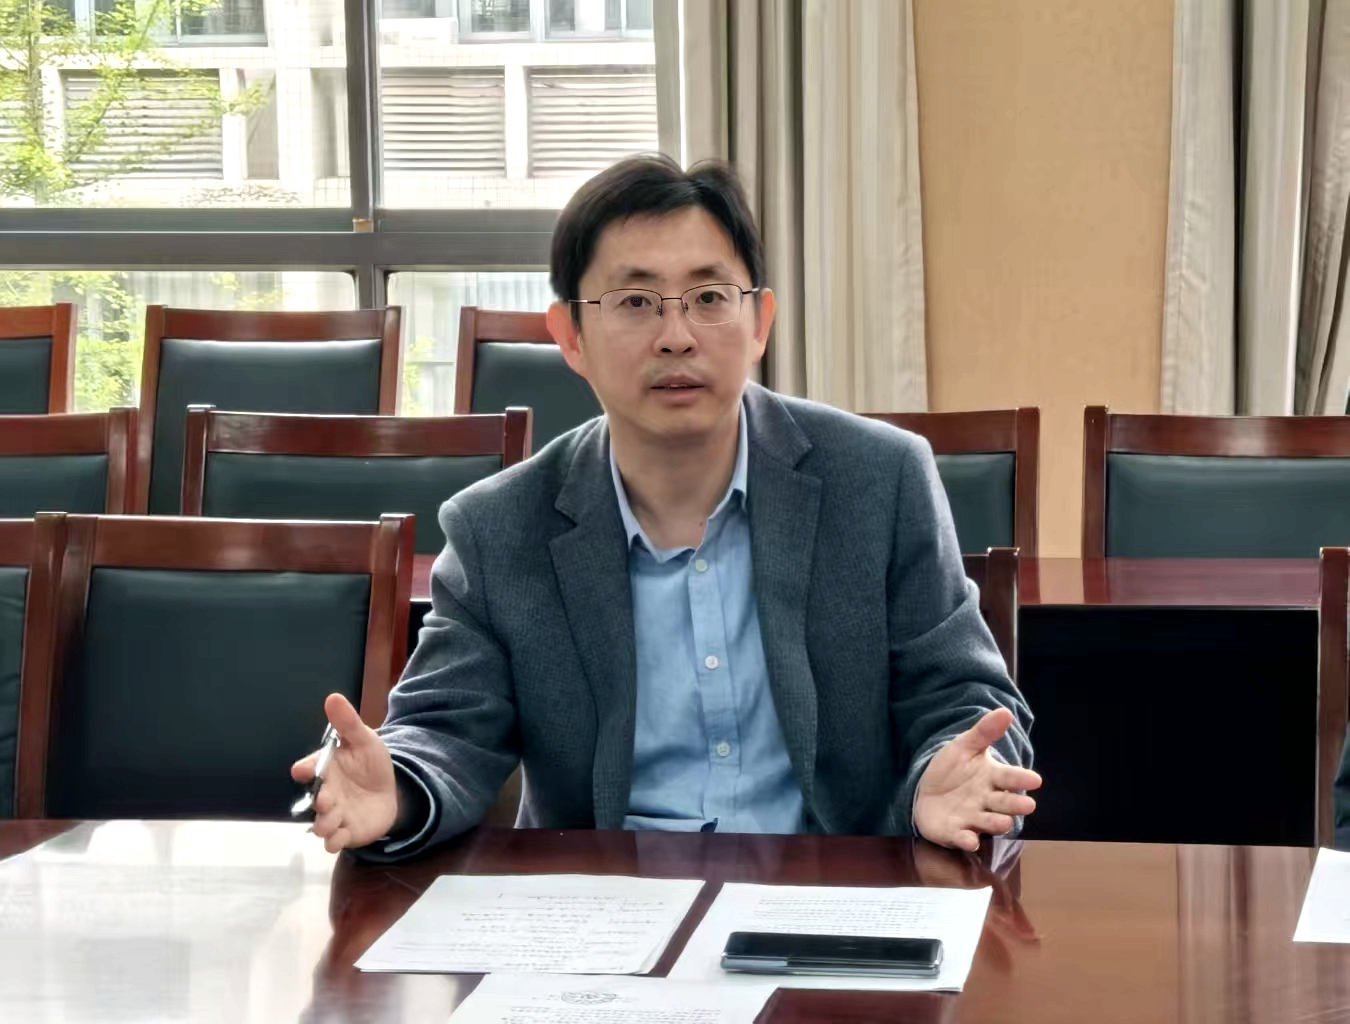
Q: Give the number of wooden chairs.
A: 11